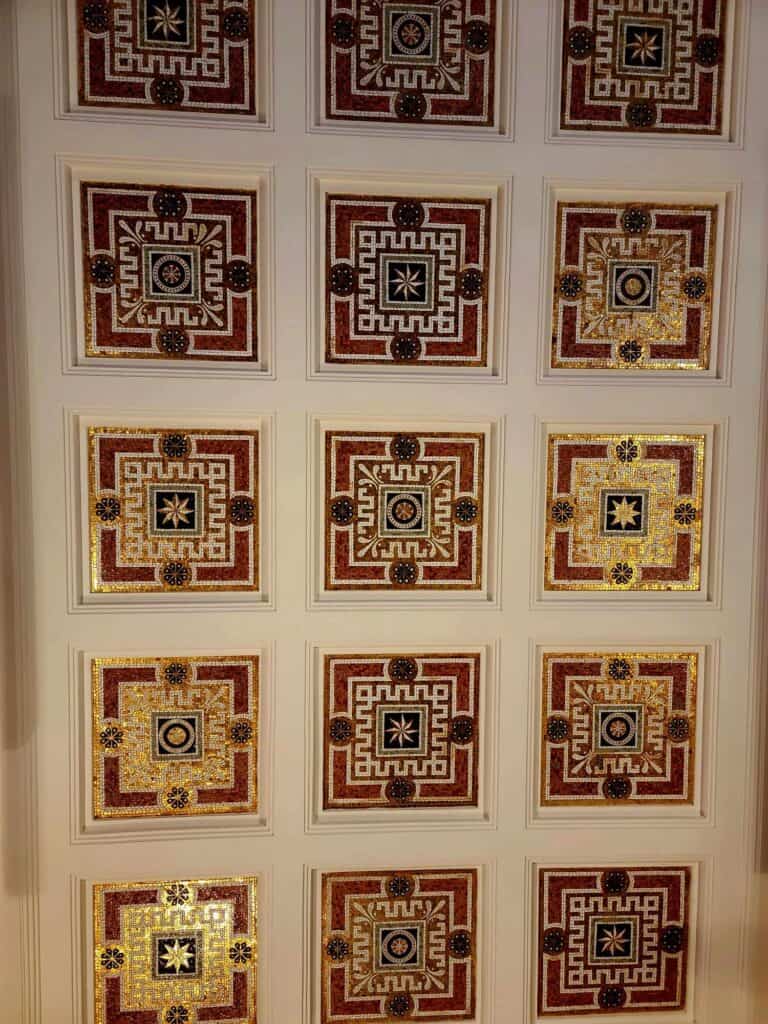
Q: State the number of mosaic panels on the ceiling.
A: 15